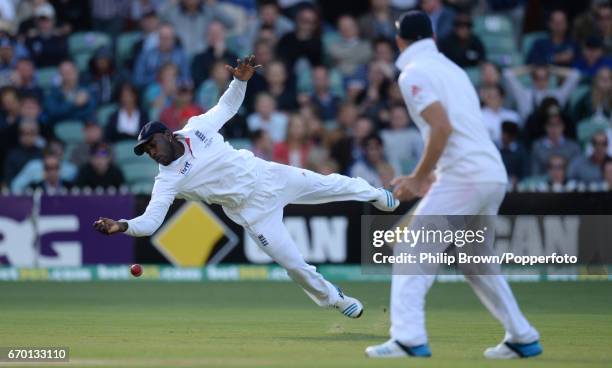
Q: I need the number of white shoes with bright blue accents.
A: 4